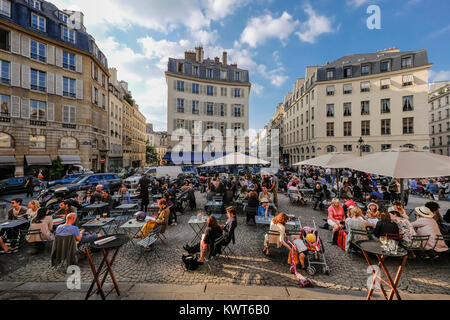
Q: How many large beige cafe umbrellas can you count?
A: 3